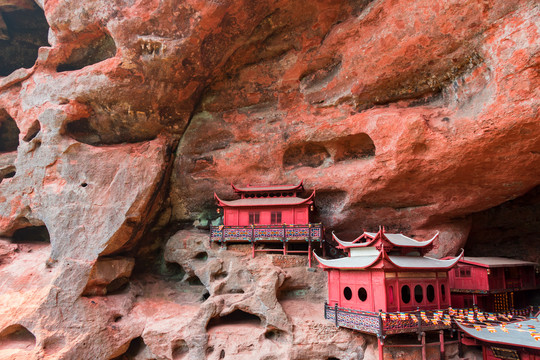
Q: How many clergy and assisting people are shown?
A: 0